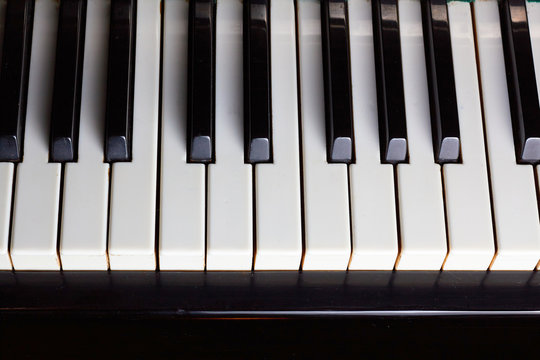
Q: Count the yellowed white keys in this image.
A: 0